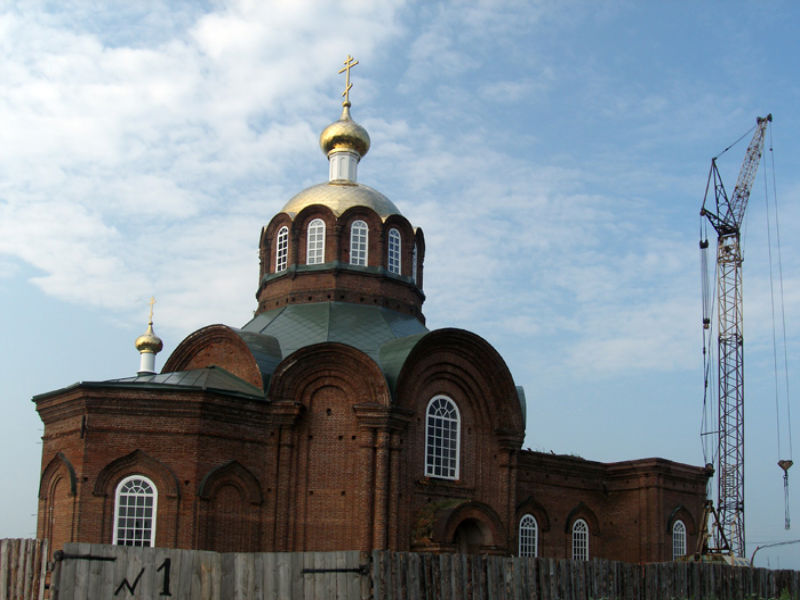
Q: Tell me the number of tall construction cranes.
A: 1